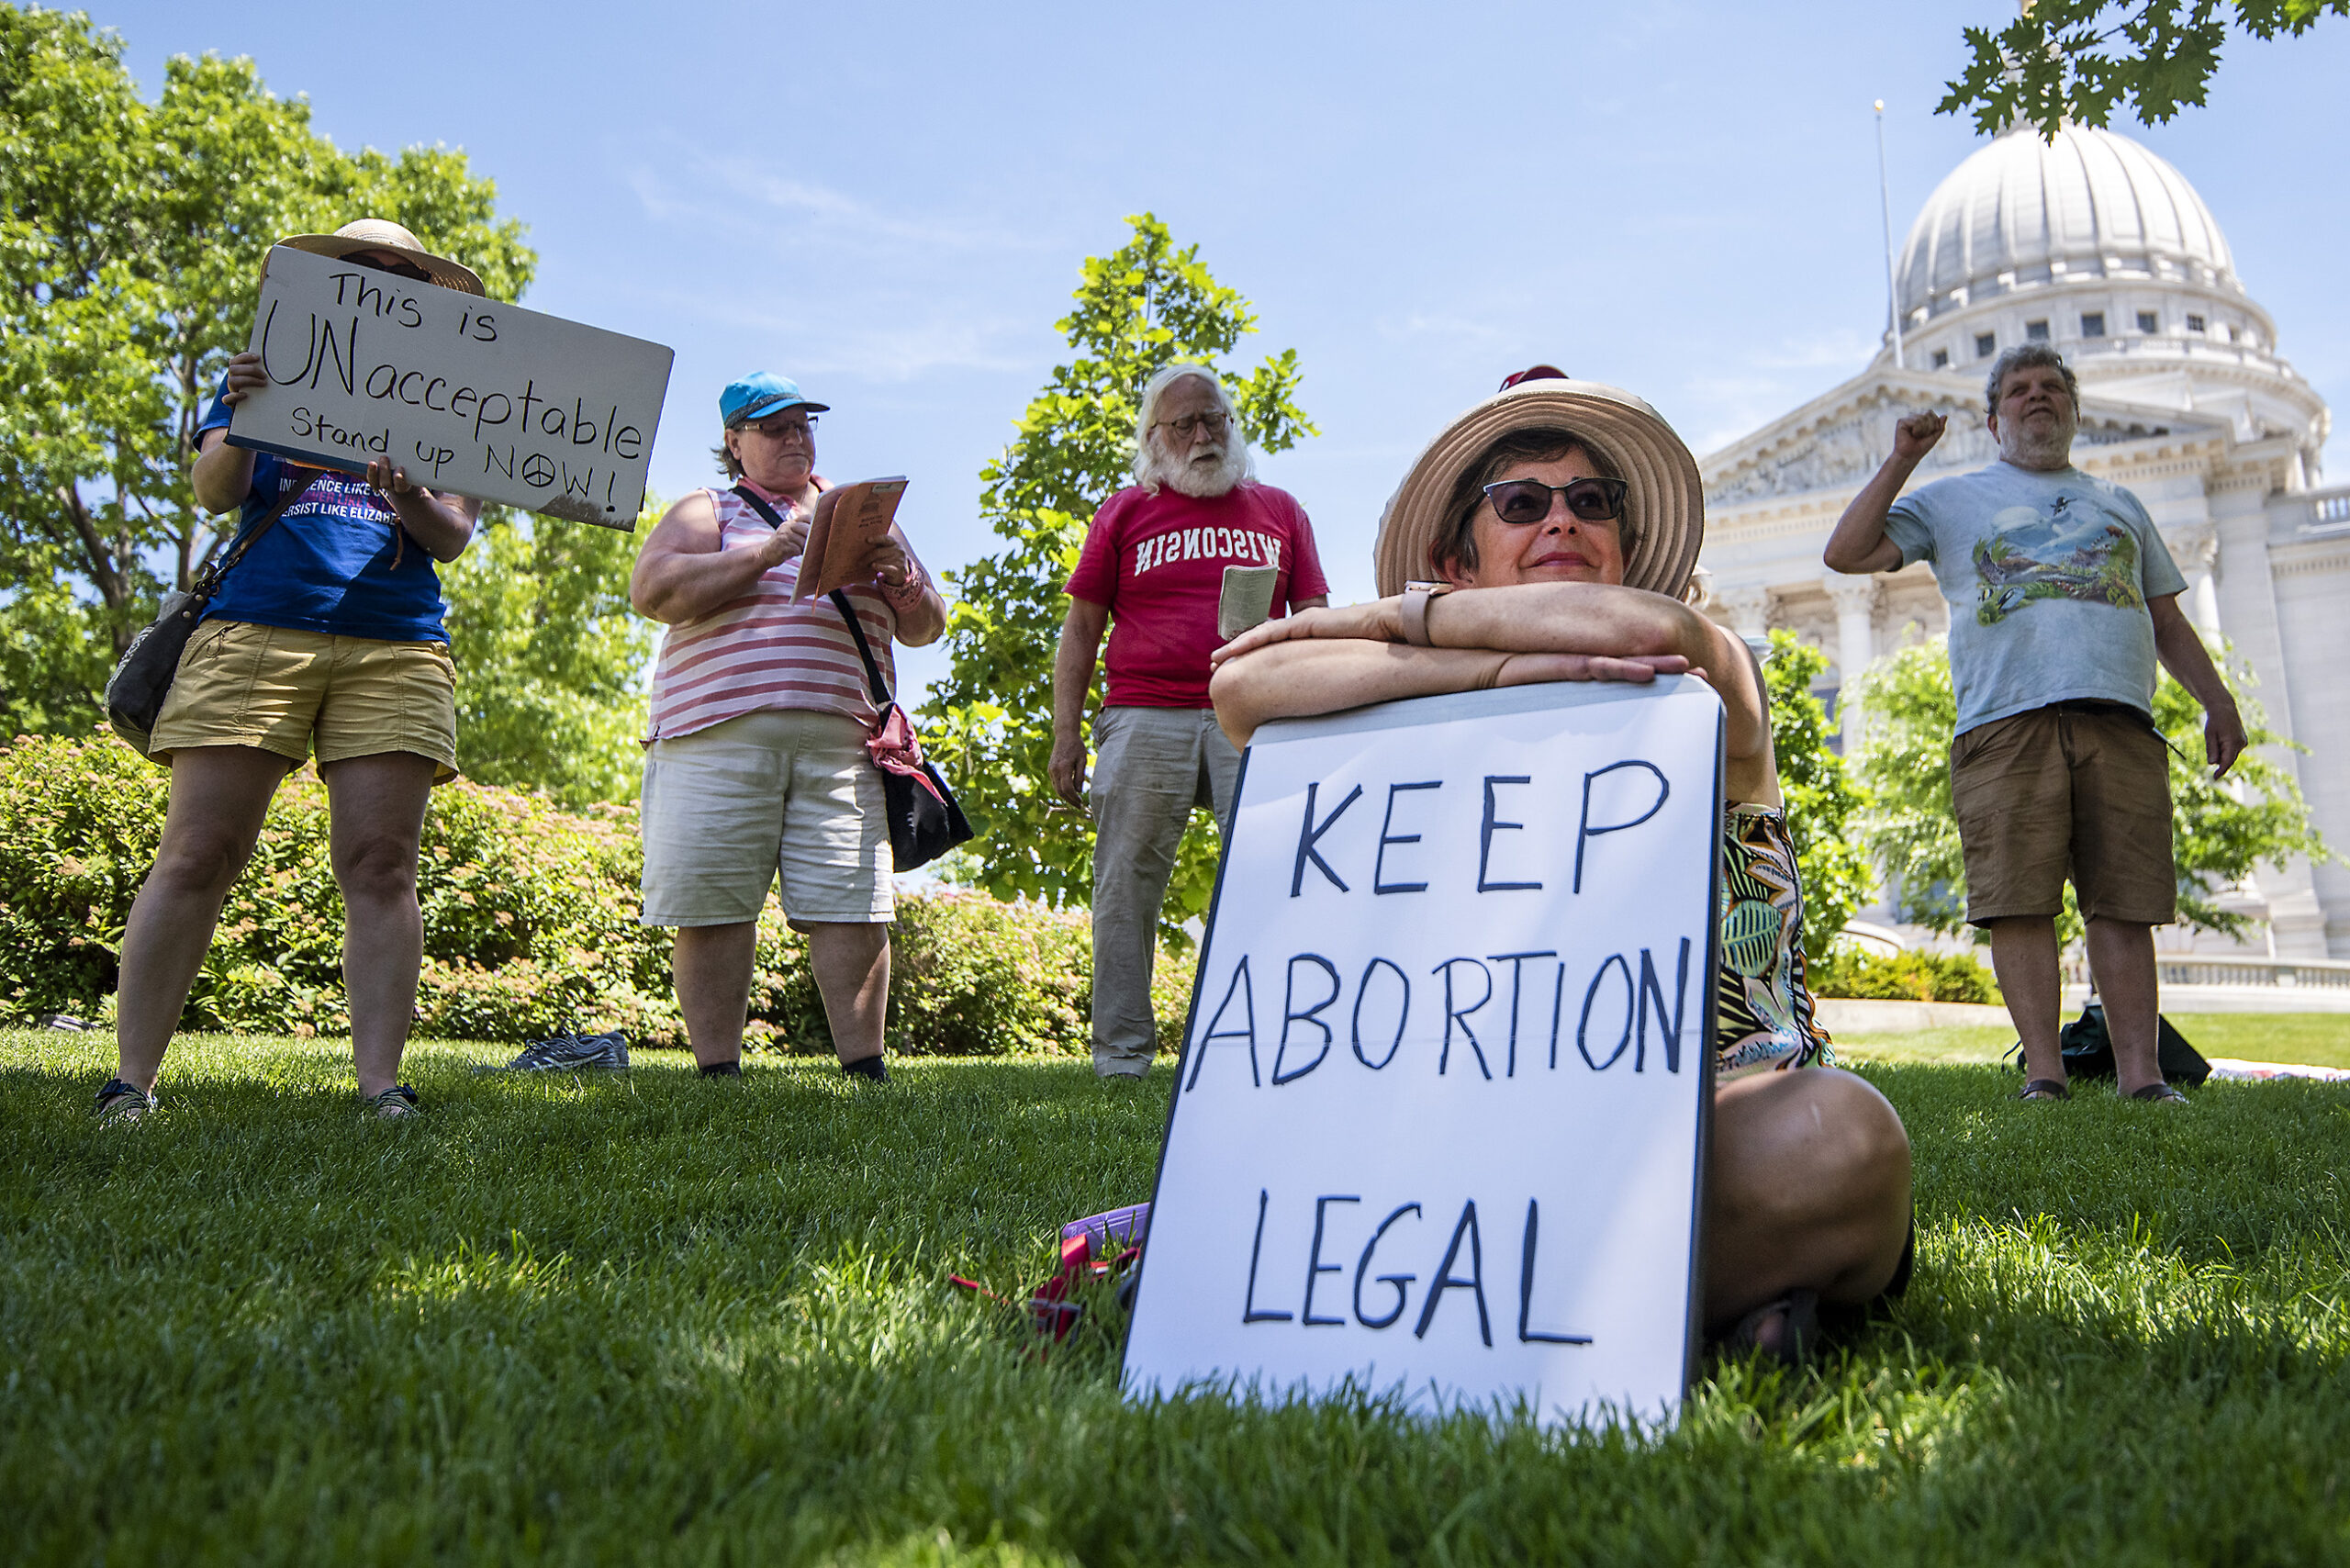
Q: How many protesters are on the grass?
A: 5